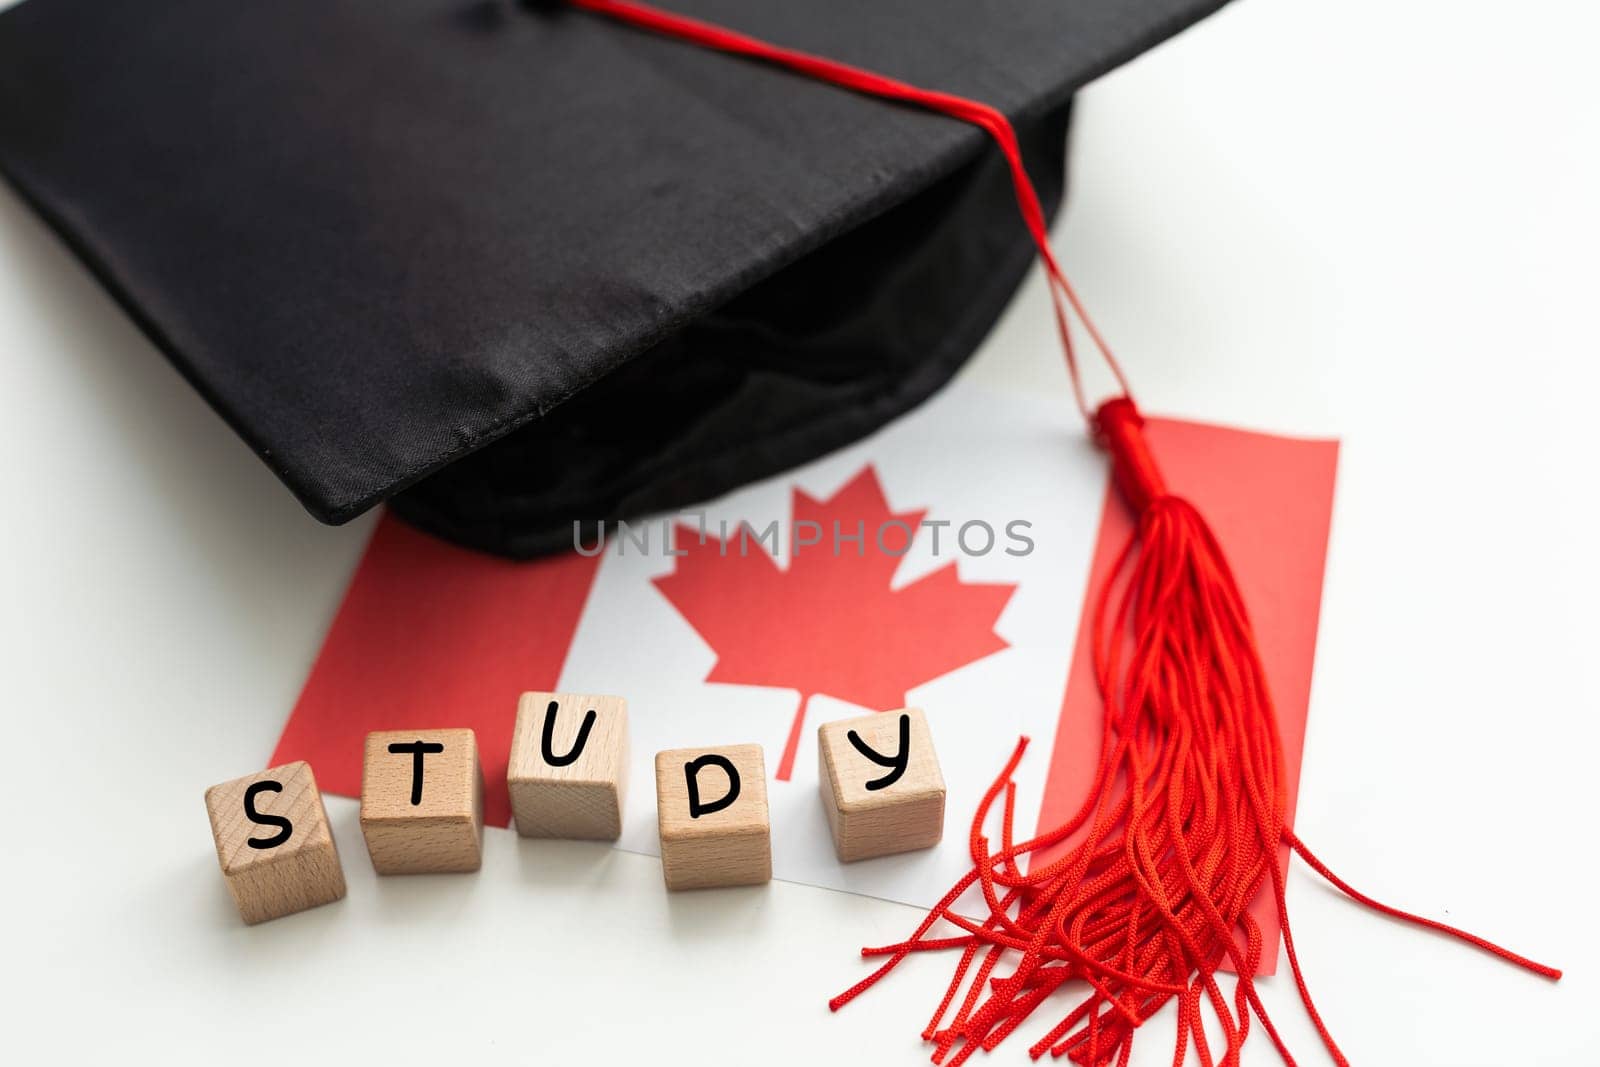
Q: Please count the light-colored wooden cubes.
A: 5